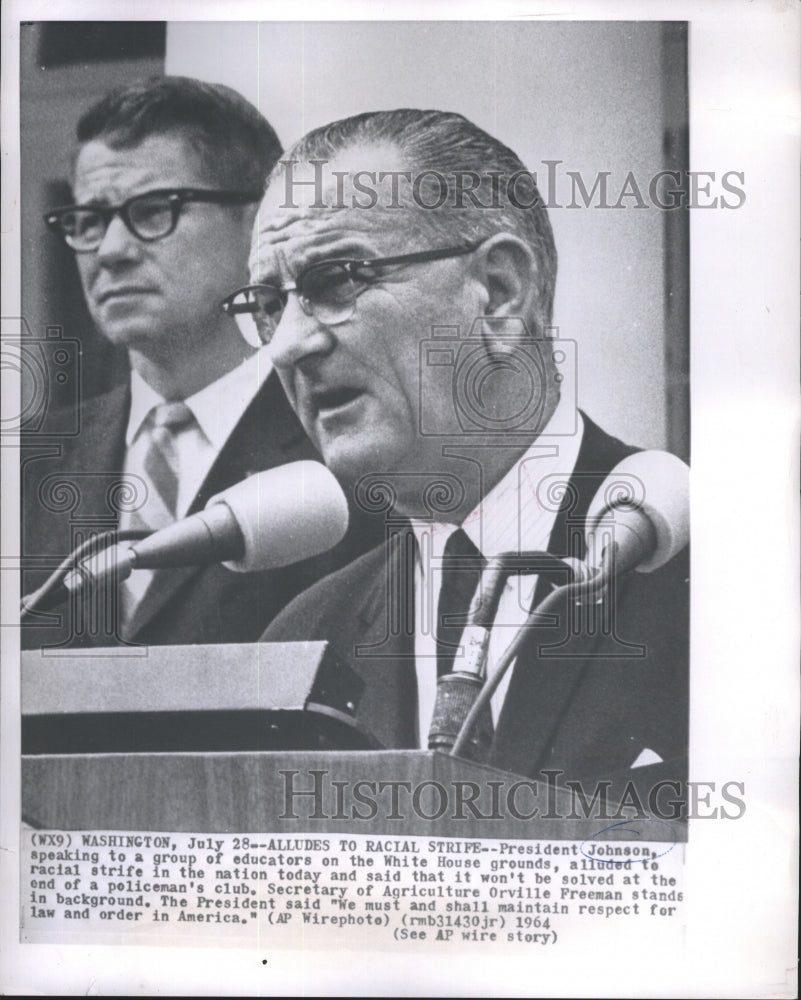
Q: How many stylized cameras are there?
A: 2